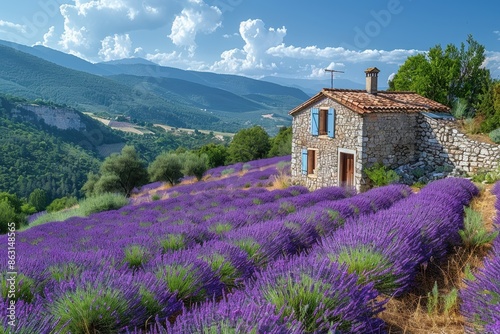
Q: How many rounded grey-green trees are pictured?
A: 3